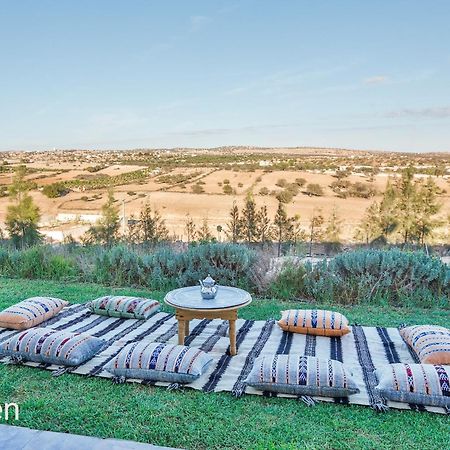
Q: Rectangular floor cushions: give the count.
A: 8